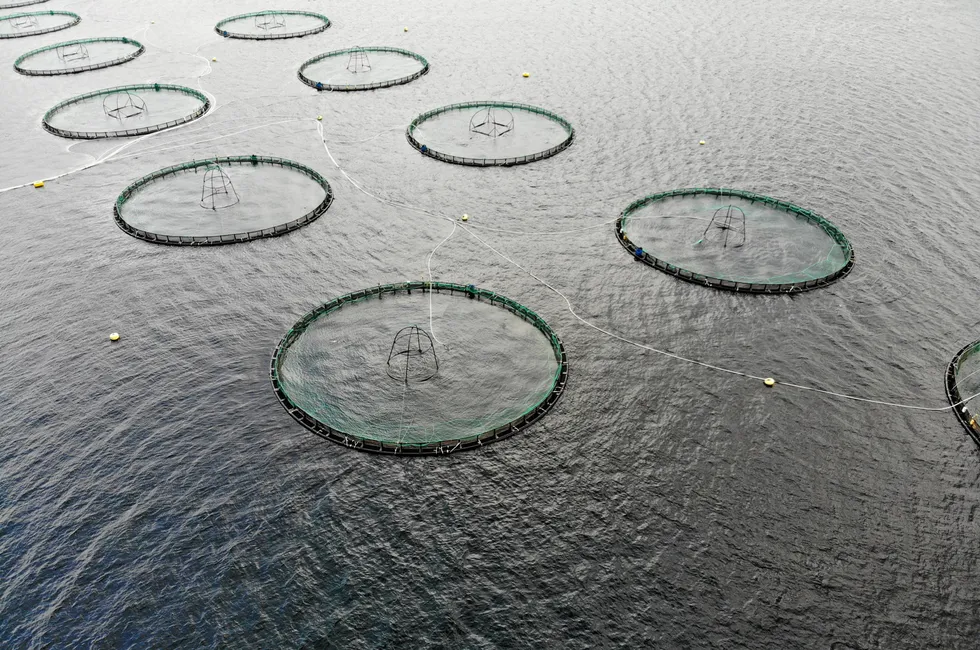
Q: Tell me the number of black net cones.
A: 9